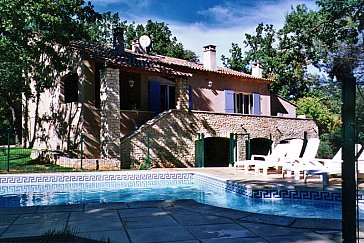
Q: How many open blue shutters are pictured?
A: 4